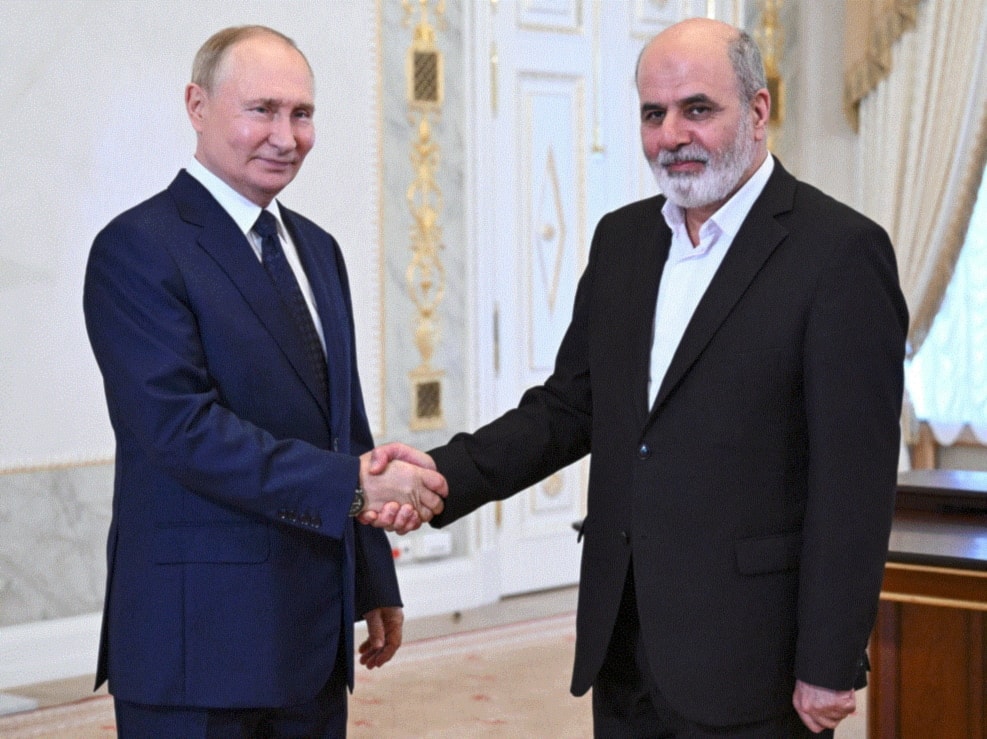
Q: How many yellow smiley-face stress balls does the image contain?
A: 0